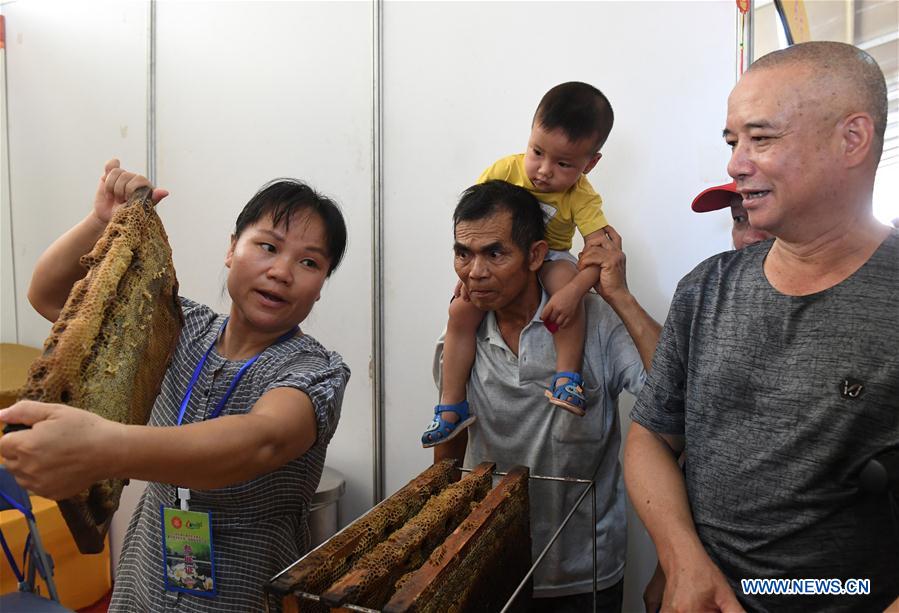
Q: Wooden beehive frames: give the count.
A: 4